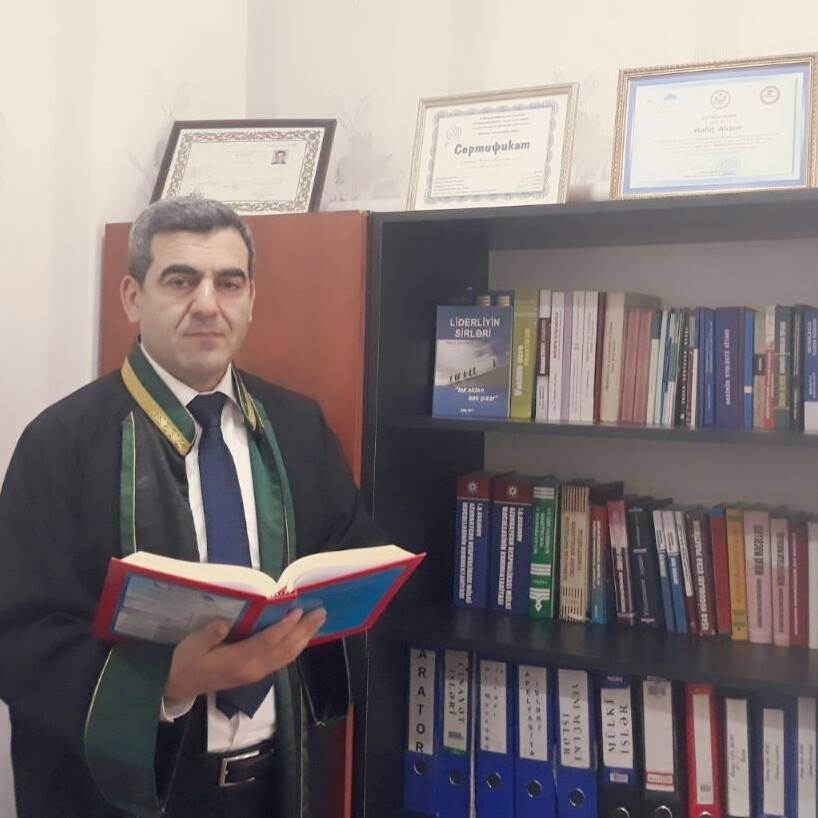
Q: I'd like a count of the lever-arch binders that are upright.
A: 11